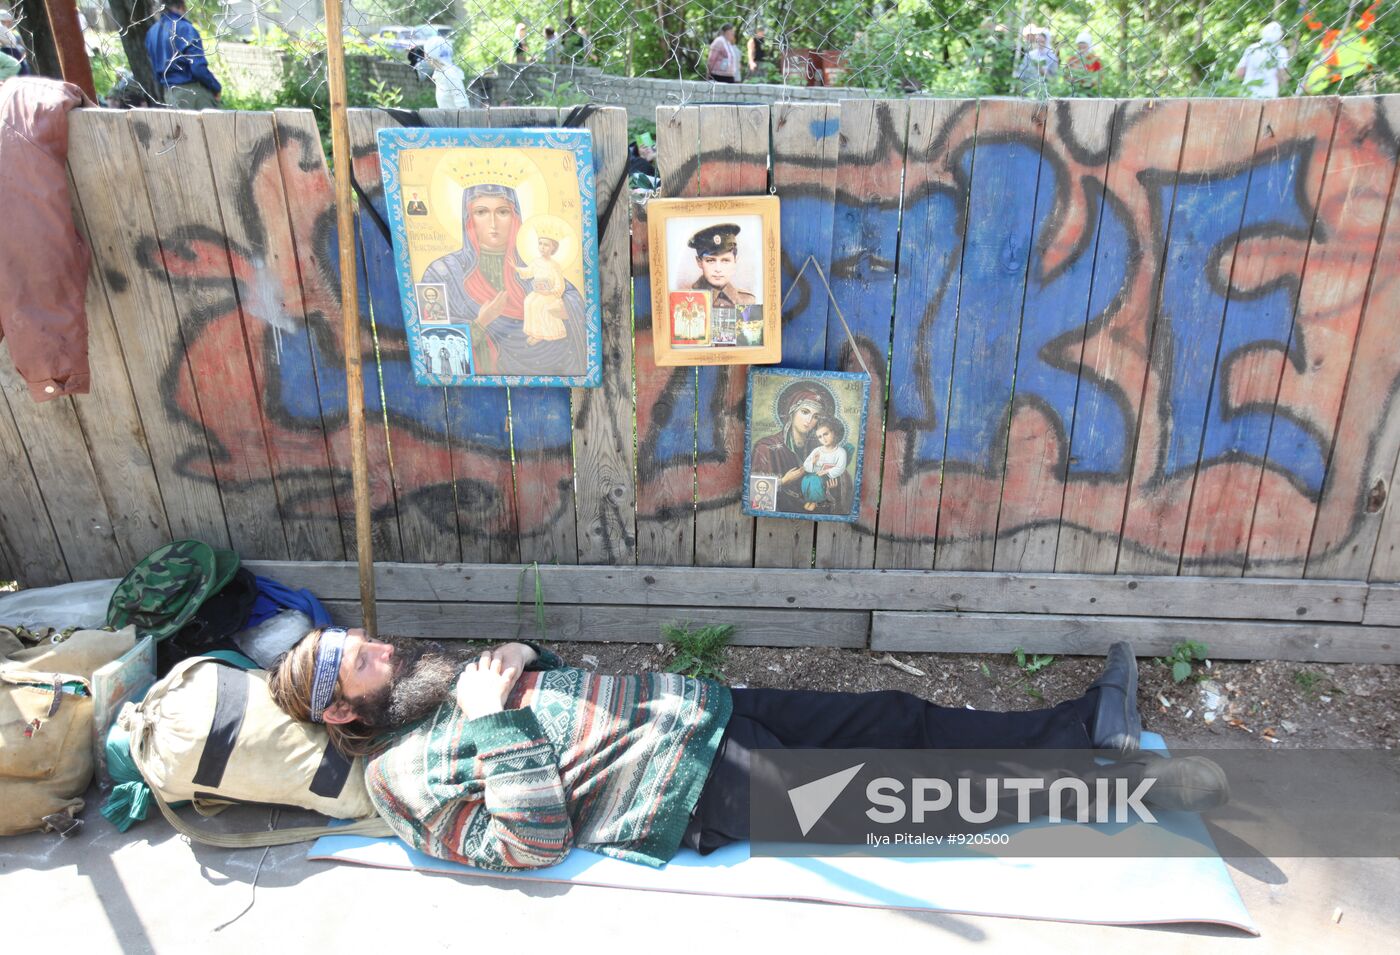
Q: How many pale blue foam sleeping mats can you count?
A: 1